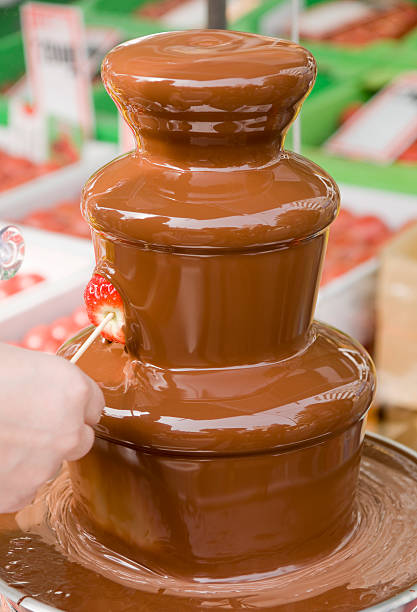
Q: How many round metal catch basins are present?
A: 1